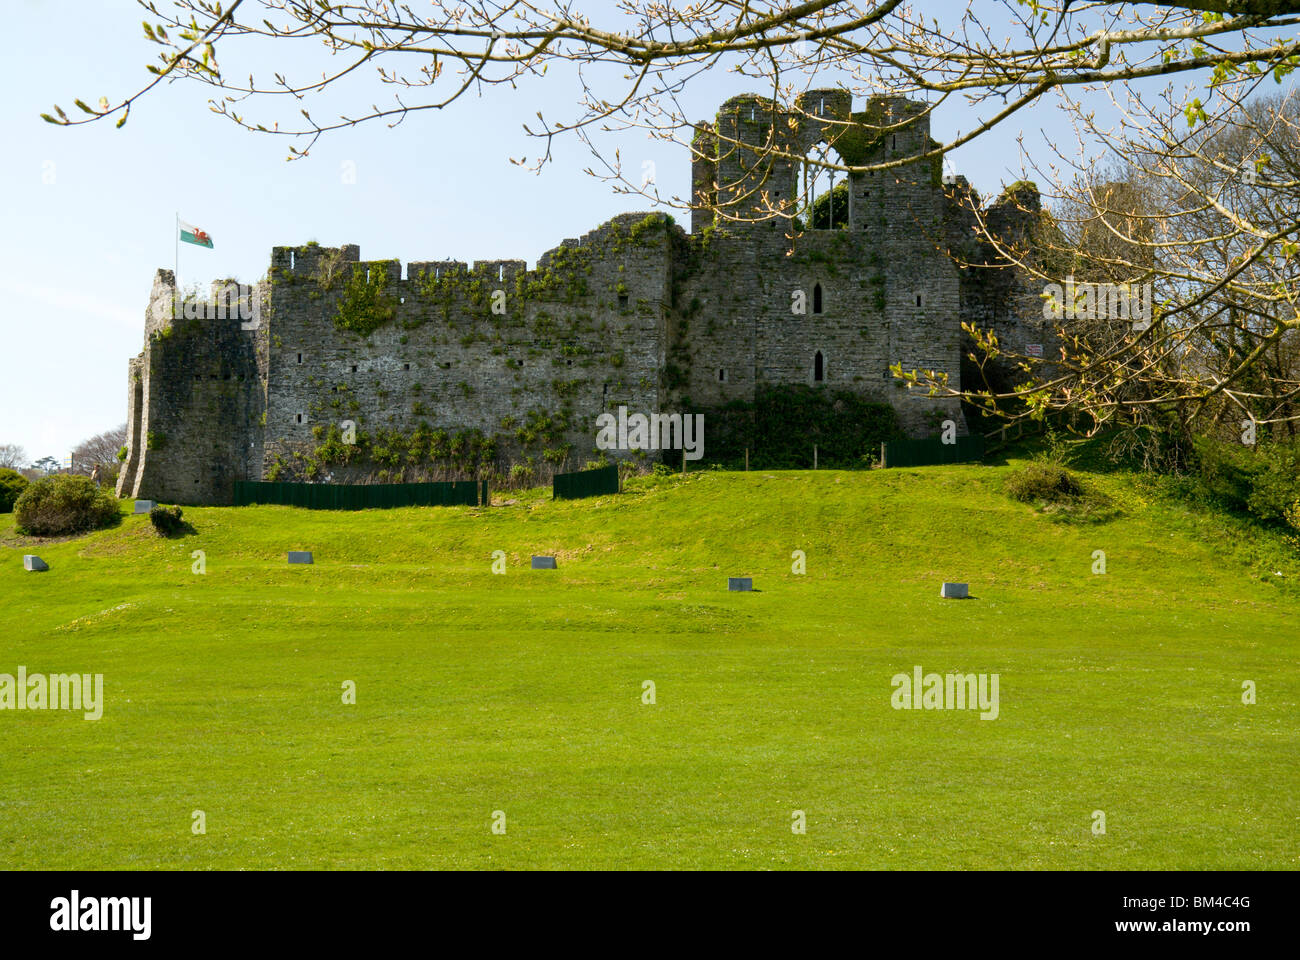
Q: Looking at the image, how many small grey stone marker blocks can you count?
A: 6